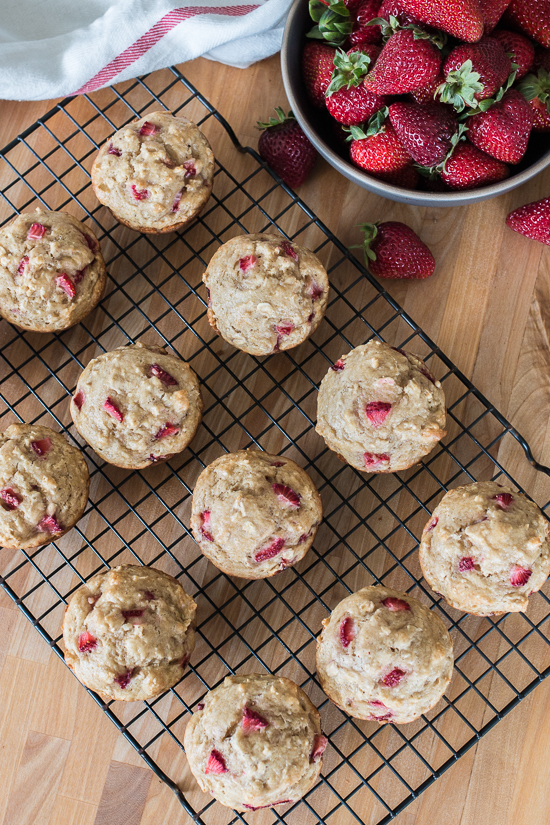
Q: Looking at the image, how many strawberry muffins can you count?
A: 11